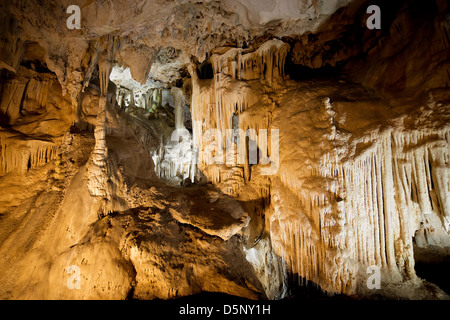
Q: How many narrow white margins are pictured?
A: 0